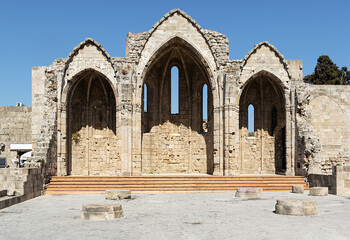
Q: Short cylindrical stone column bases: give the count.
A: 6